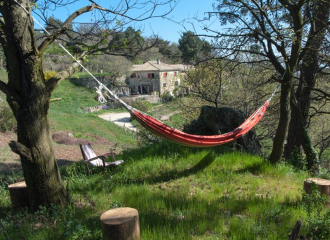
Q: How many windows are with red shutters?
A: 4